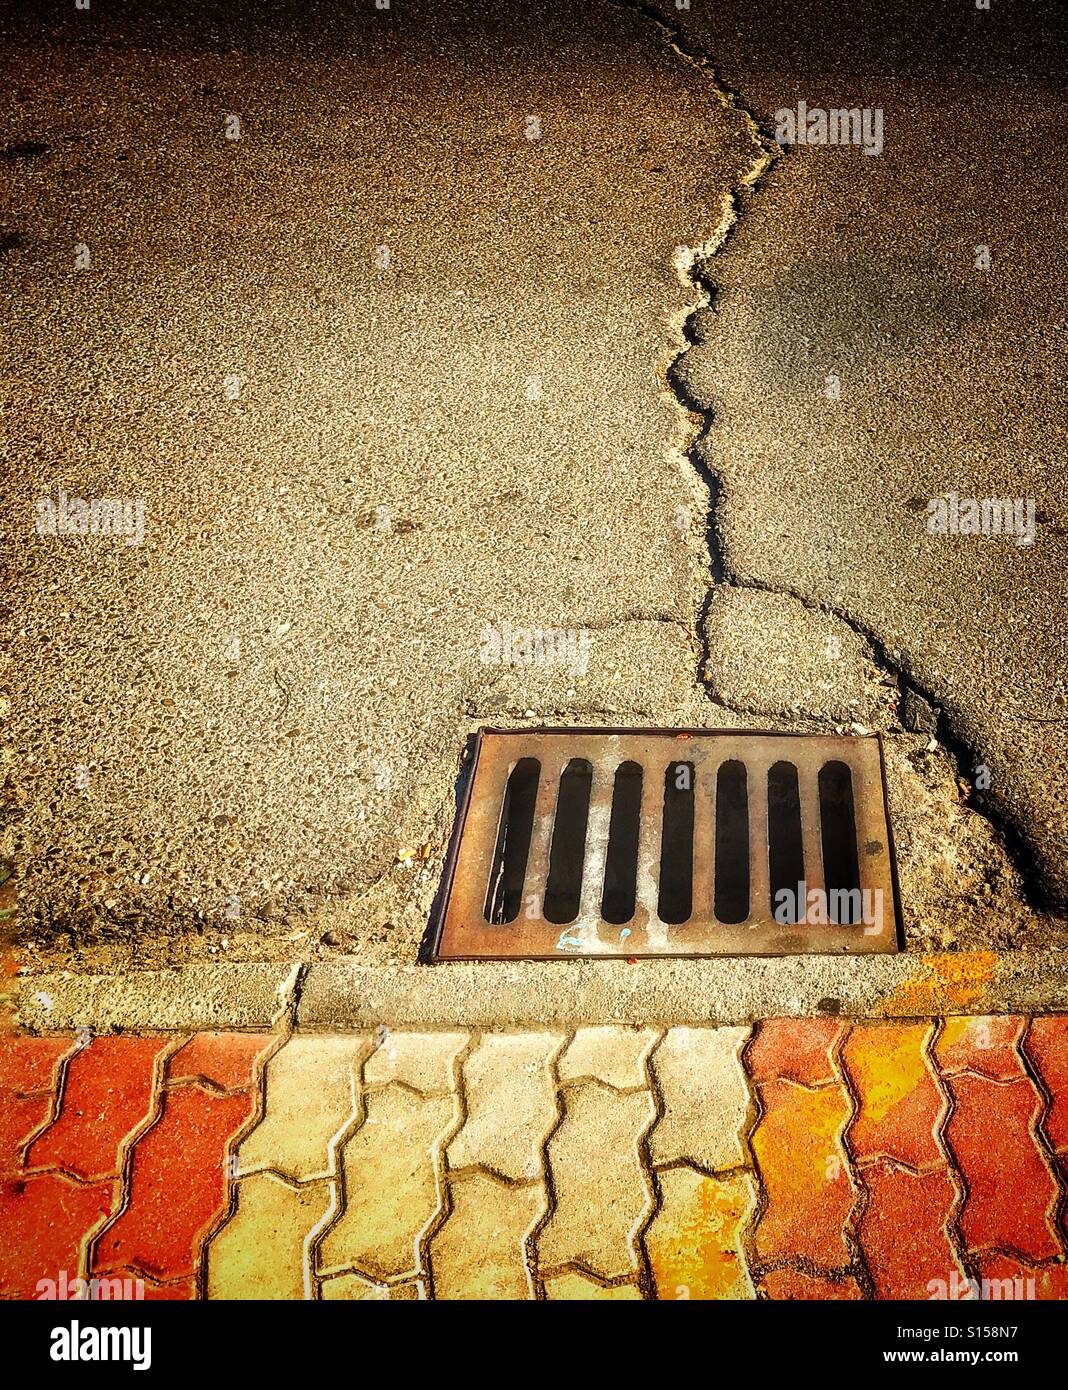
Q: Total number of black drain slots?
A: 7